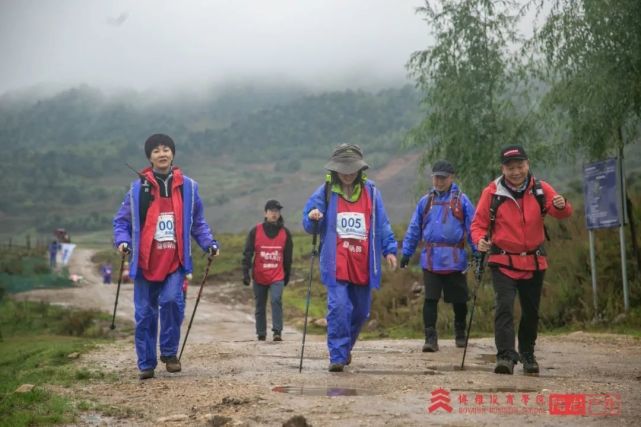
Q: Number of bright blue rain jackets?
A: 3